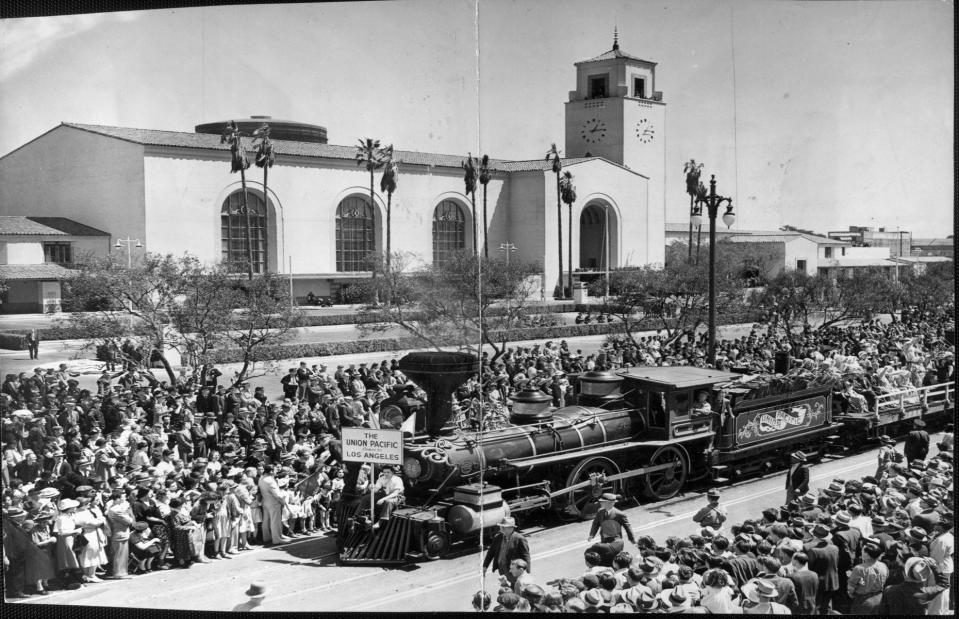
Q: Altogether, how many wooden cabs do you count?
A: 1